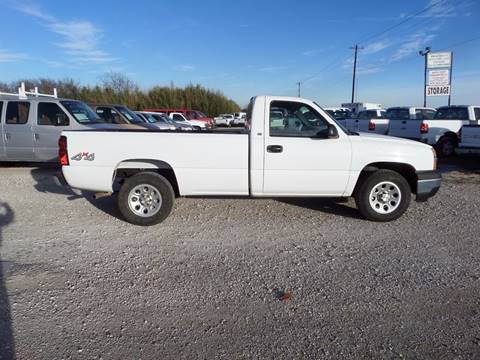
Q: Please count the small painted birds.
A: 0